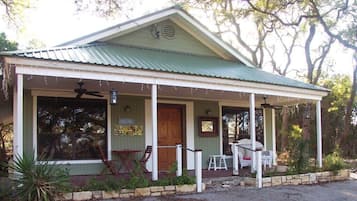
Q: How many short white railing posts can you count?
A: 4